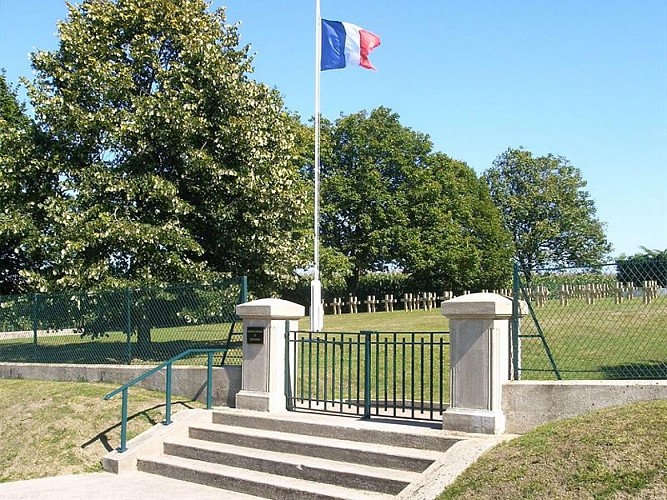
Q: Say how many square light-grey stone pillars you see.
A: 2